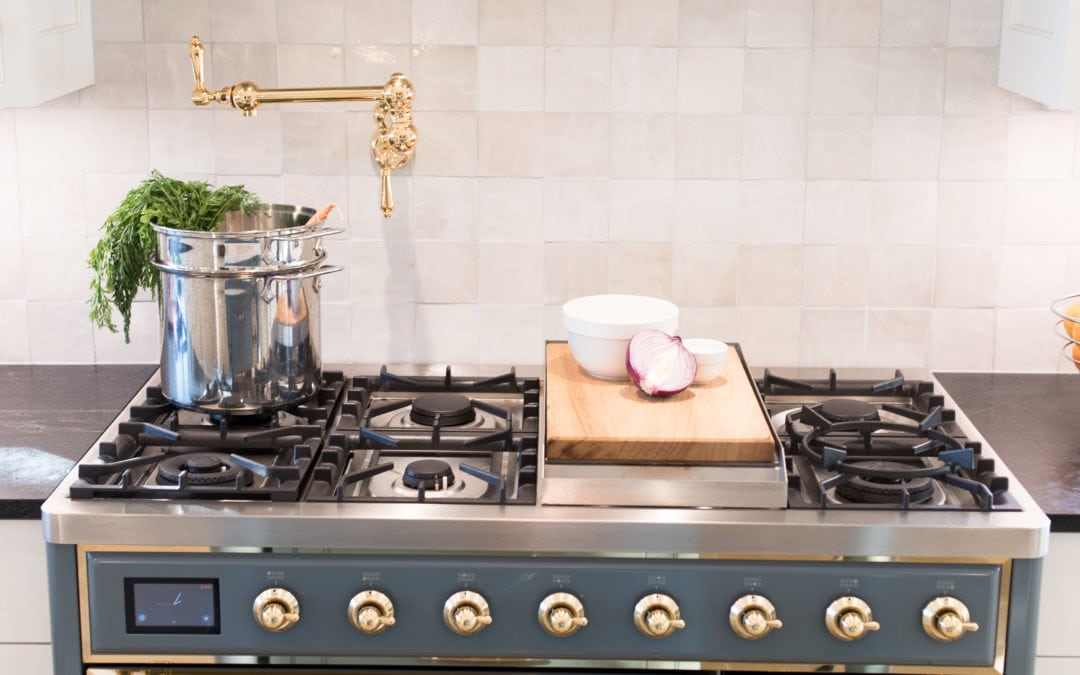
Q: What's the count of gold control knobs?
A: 8